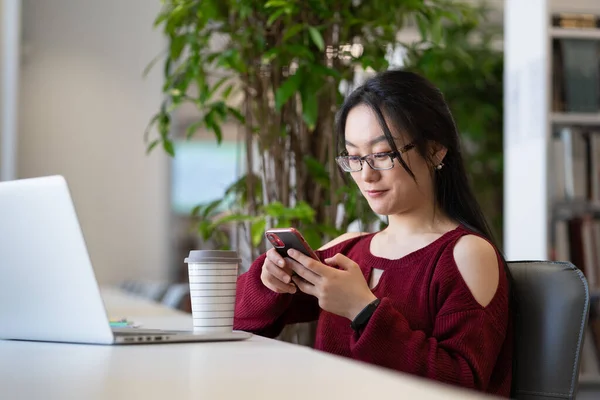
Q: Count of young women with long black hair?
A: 1